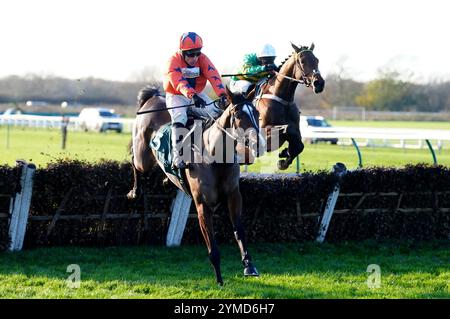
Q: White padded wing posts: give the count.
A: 3